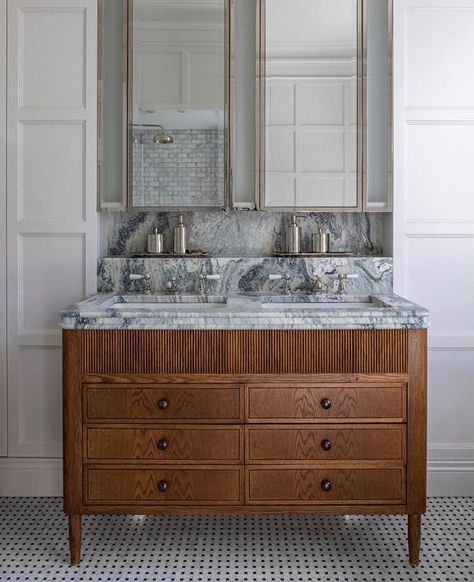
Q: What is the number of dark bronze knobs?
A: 6